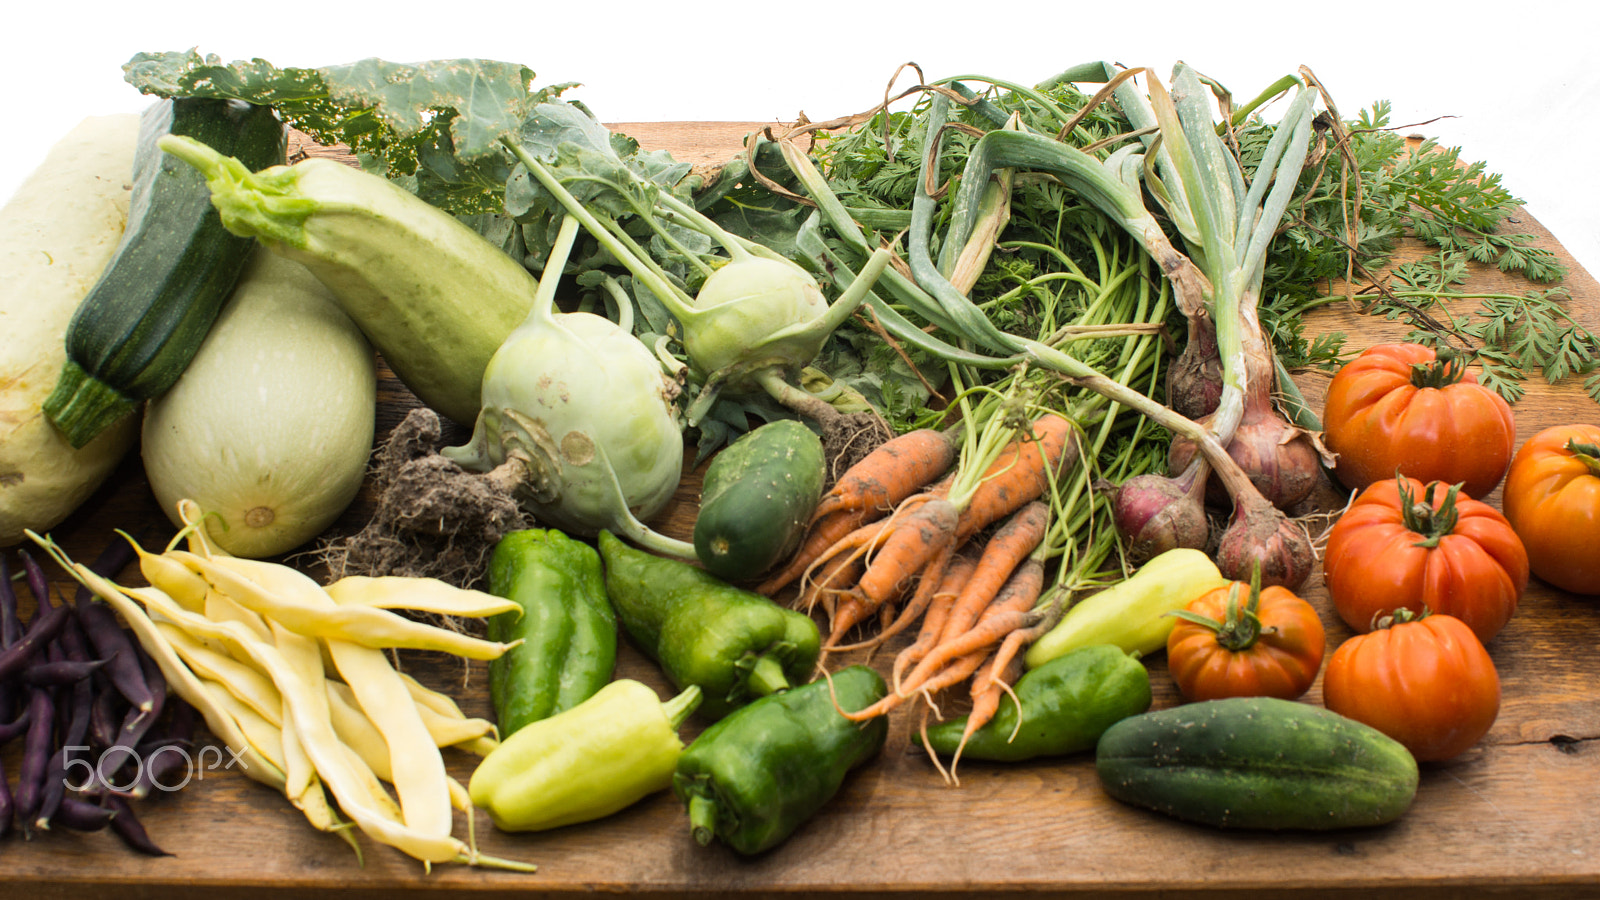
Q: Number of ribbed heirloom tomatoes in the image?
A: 5